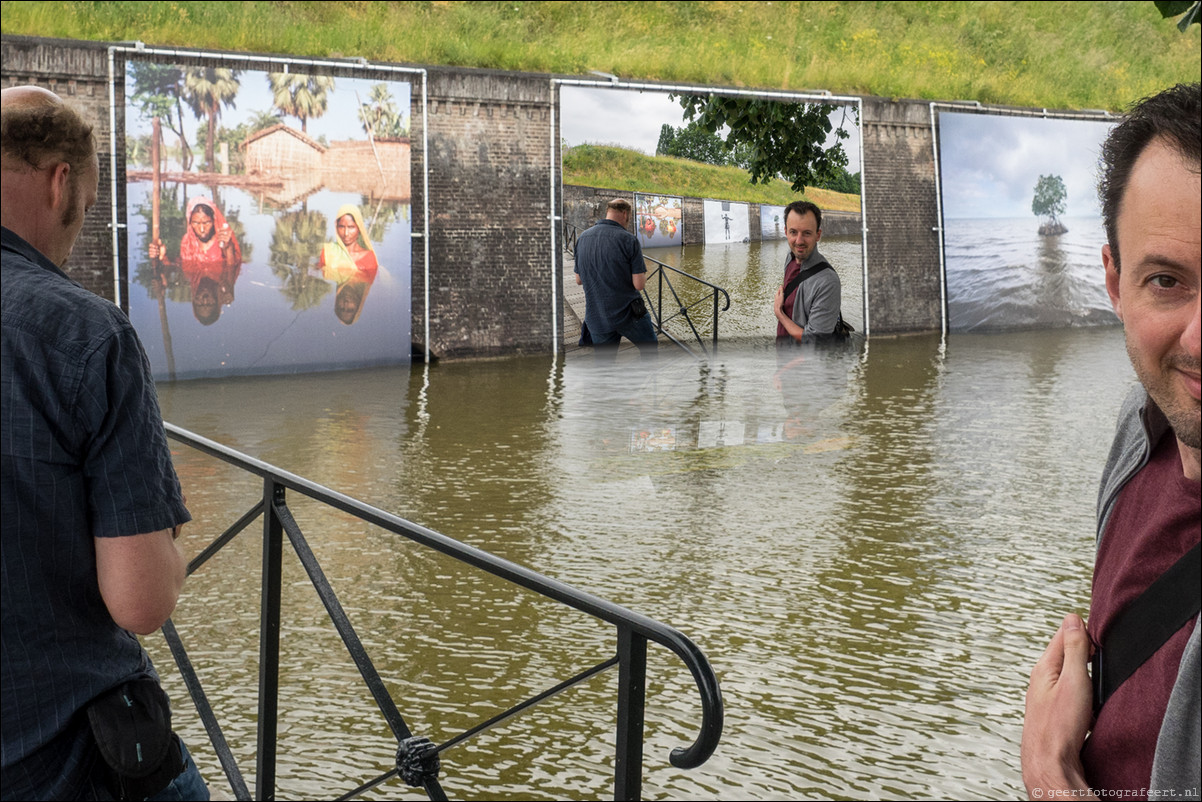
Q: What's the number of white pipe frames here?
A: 3